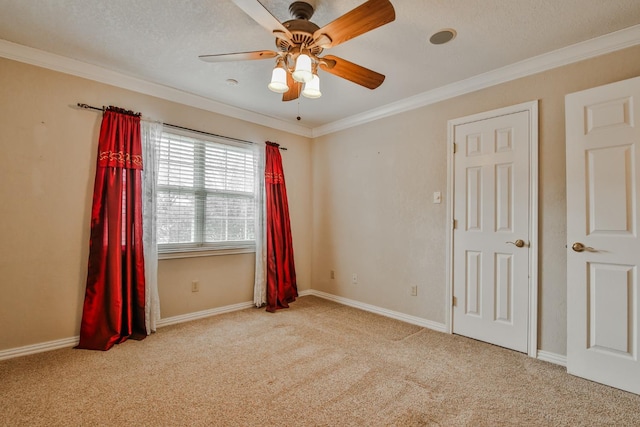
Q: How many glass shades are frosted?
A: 3